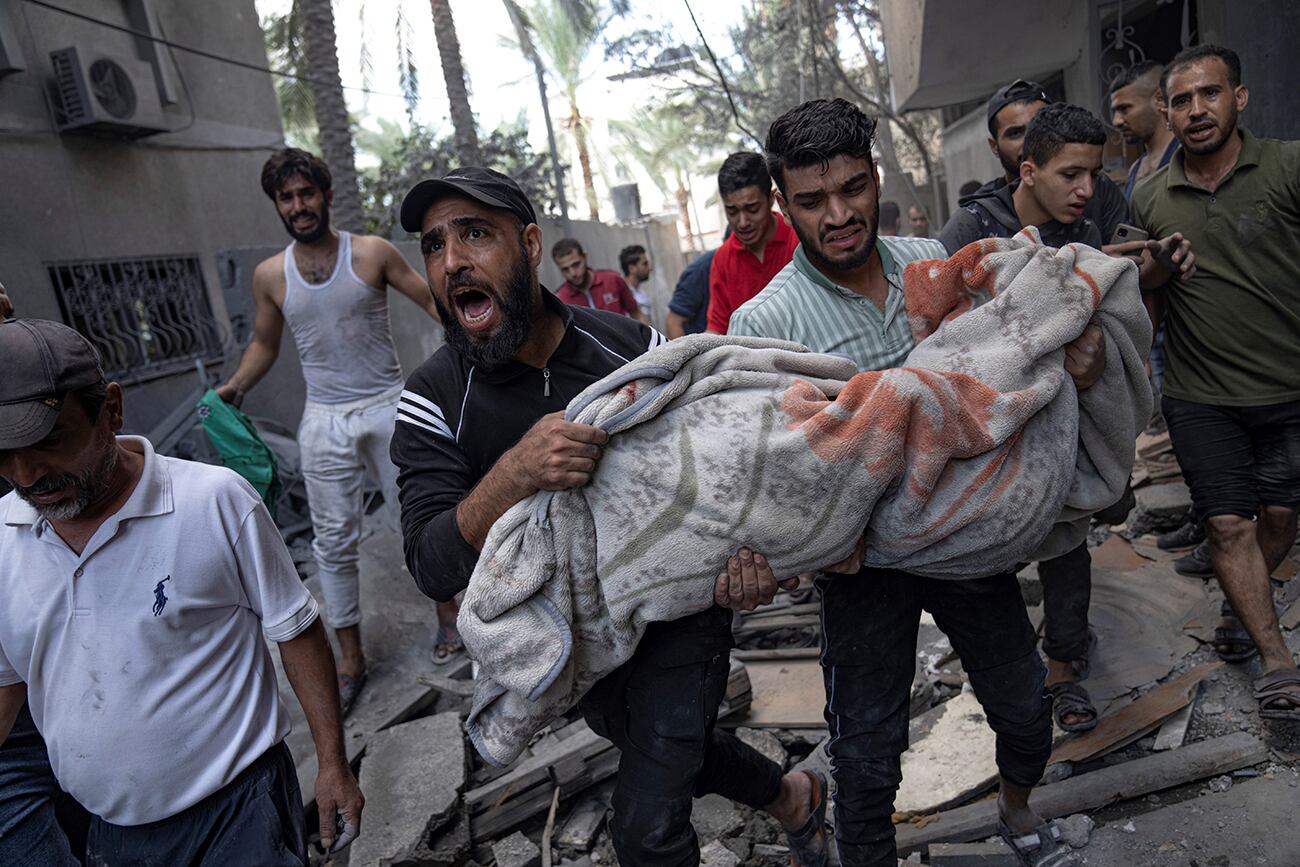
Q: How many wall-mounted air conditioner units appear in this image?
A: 1